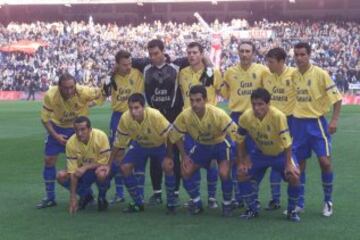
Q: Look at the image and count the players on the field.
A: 11